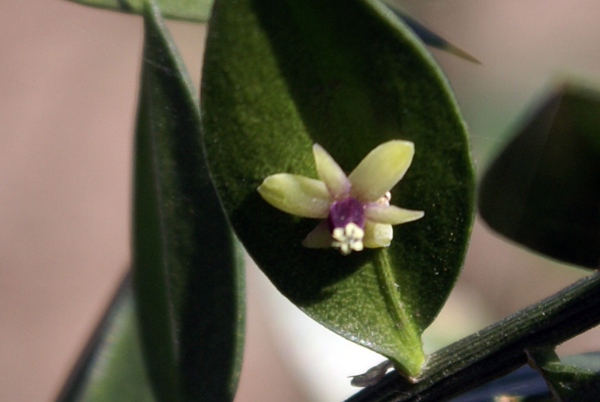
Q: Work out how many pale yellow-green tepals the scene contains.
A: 6